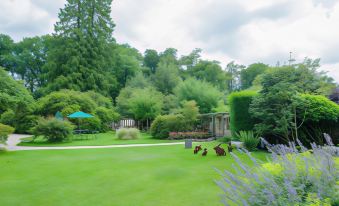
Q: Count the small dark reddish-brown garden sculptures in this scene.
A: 3